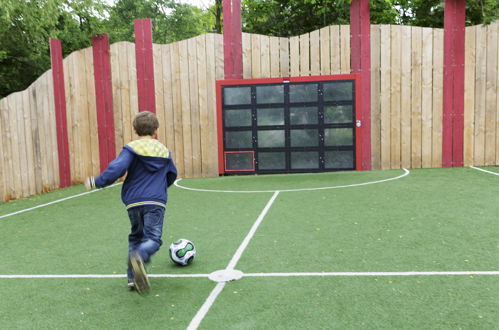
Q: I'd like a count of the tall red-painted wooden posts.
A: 6